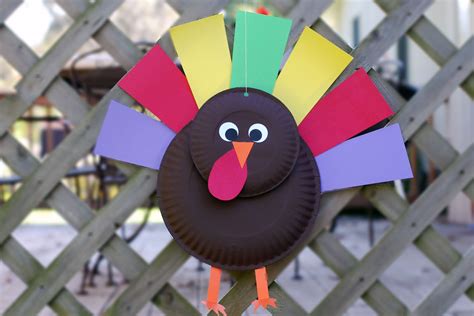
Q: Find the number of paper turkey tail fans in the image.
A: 7